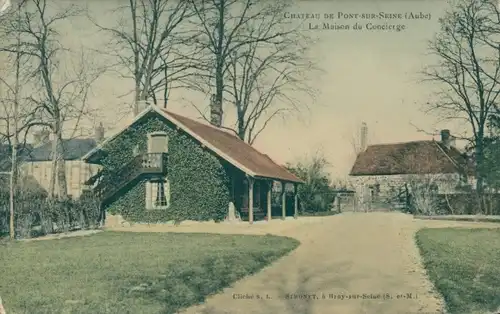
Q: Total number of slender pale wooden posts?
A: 4